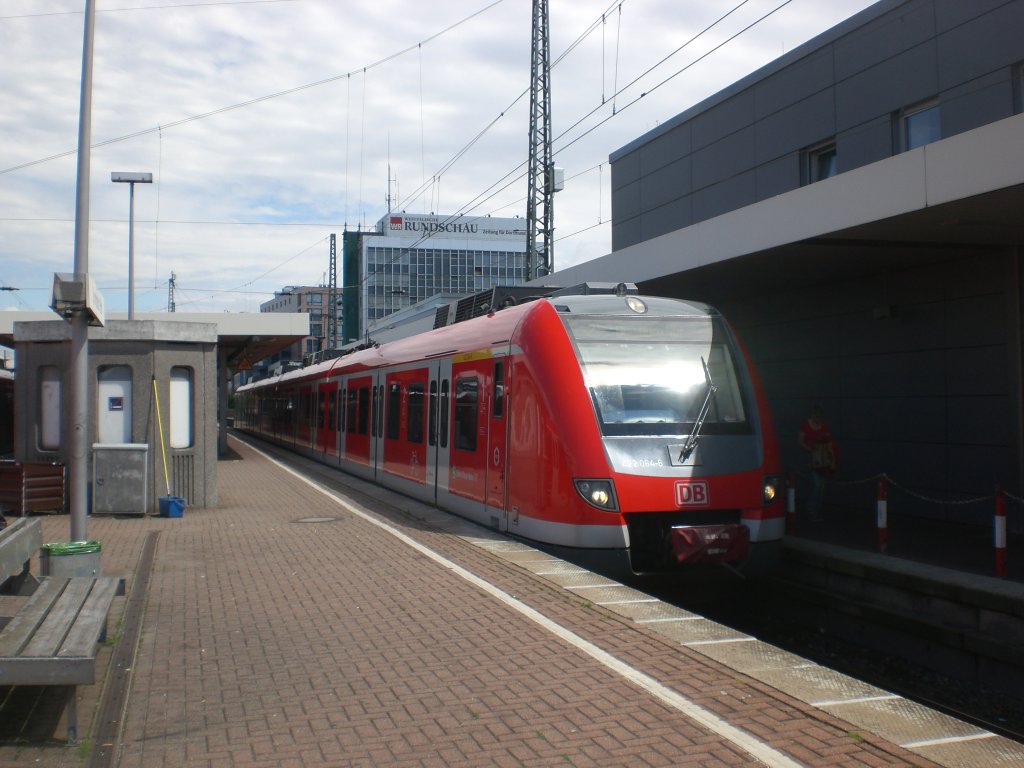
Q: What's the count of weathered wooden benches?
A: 1